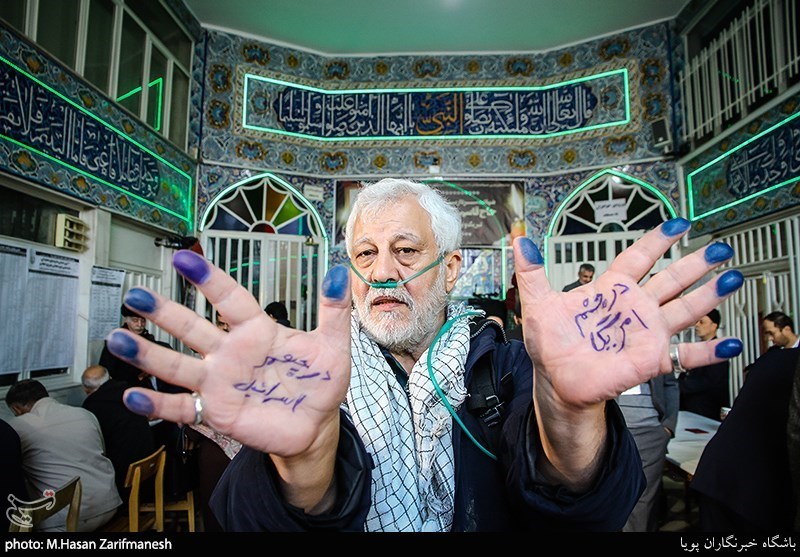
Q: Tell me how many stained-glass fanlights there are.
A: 2